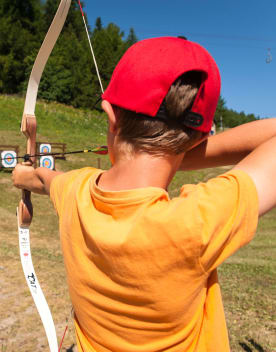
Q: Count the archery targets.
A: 3